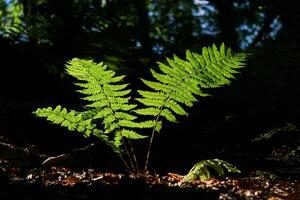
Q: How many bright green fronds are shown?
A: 3